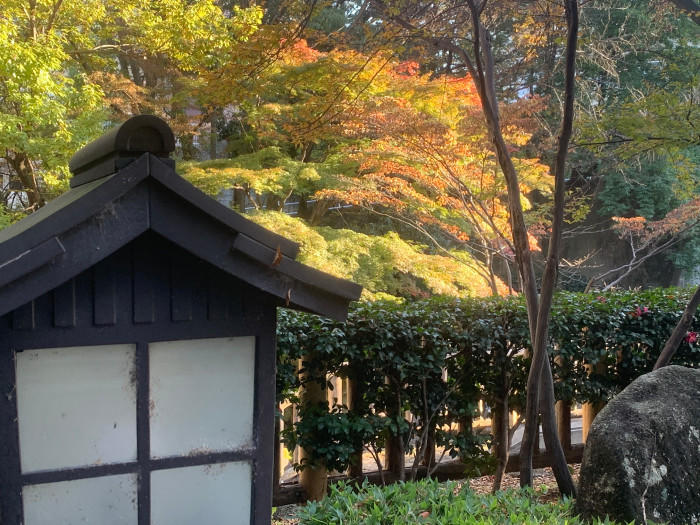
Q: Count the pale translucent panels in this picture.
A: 4